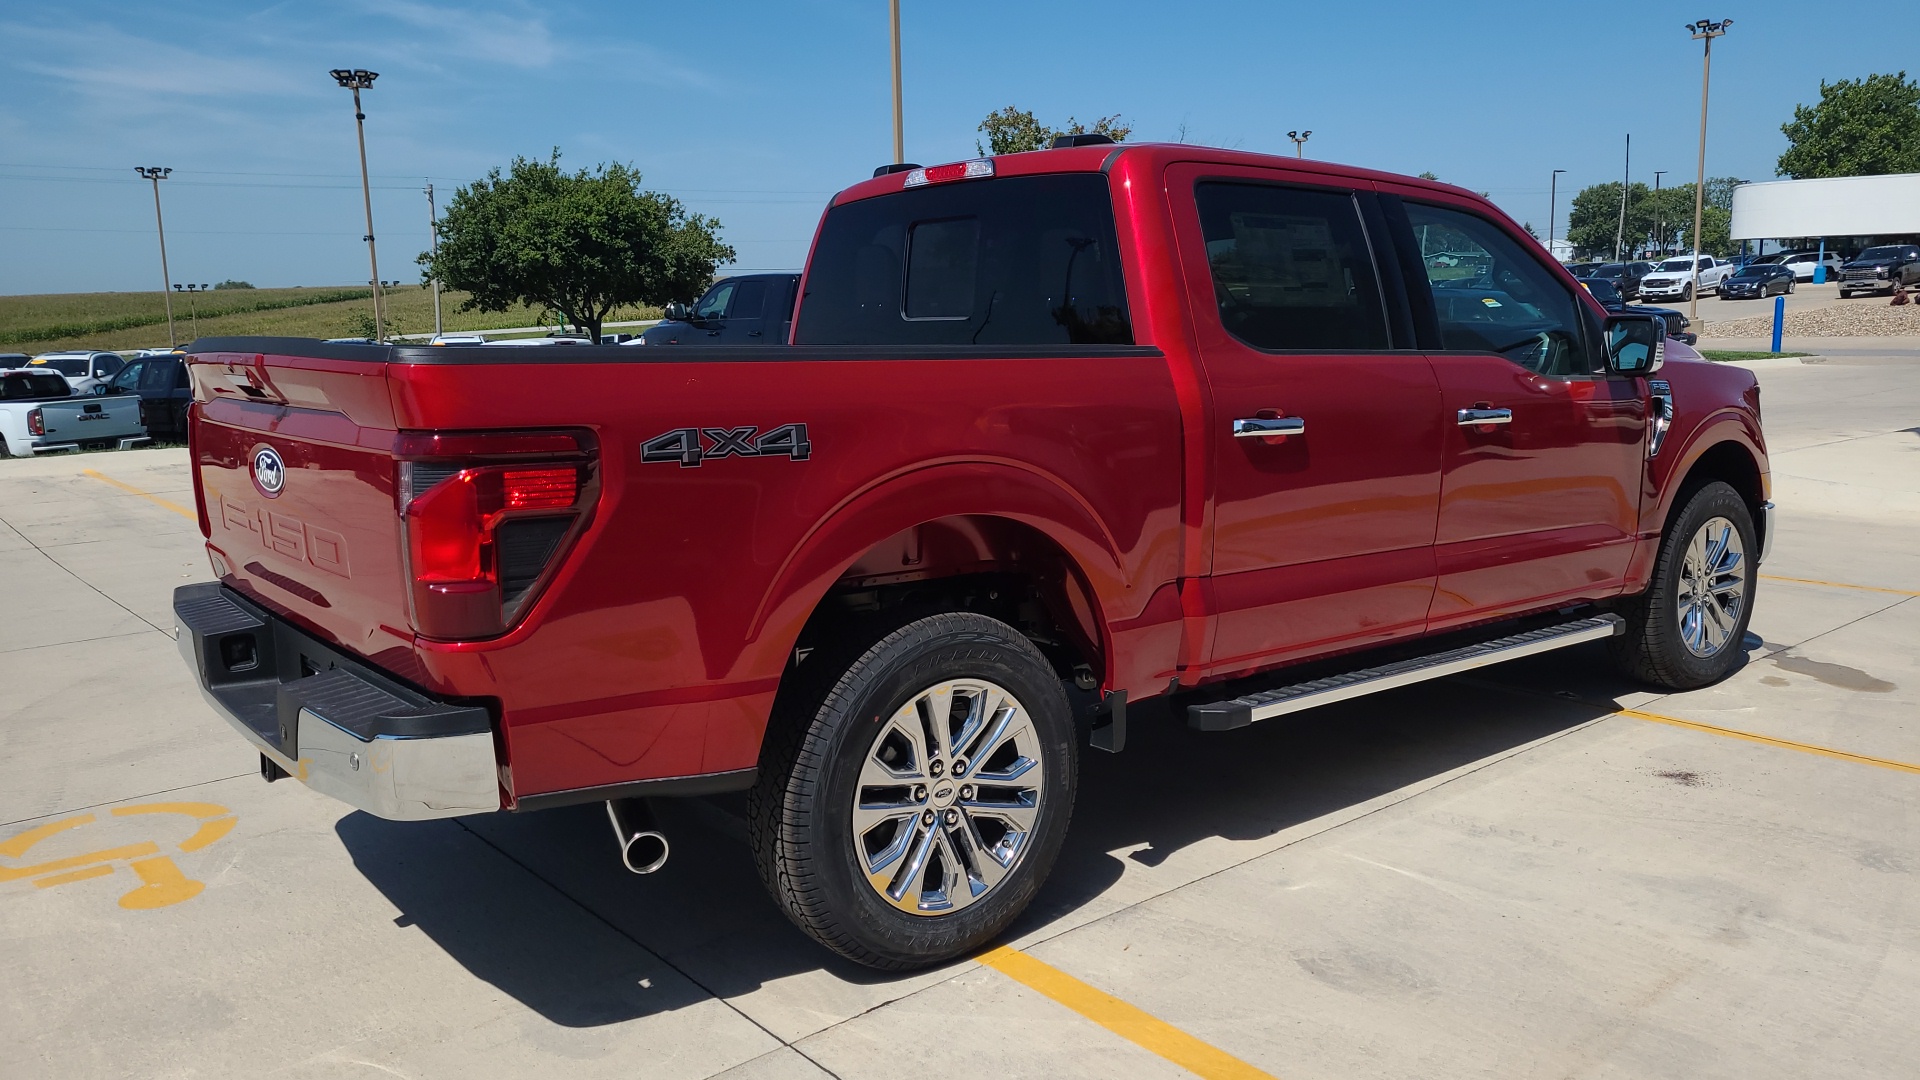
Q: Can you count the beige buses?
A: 0